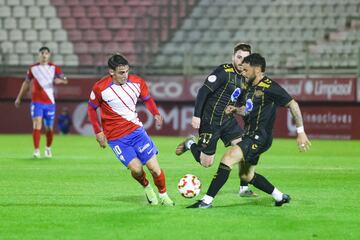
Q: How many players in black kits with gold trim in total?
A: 2